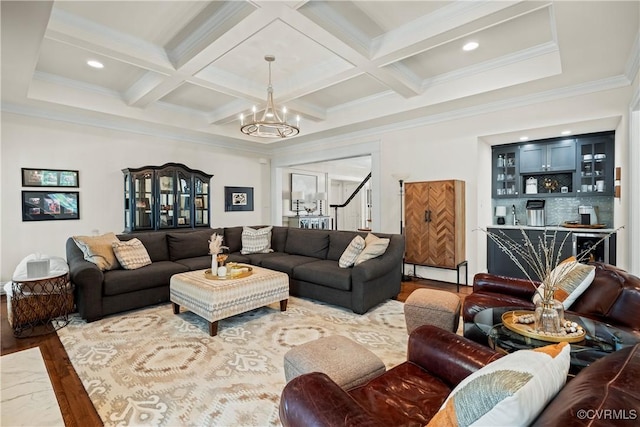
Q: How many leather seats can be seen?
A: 2